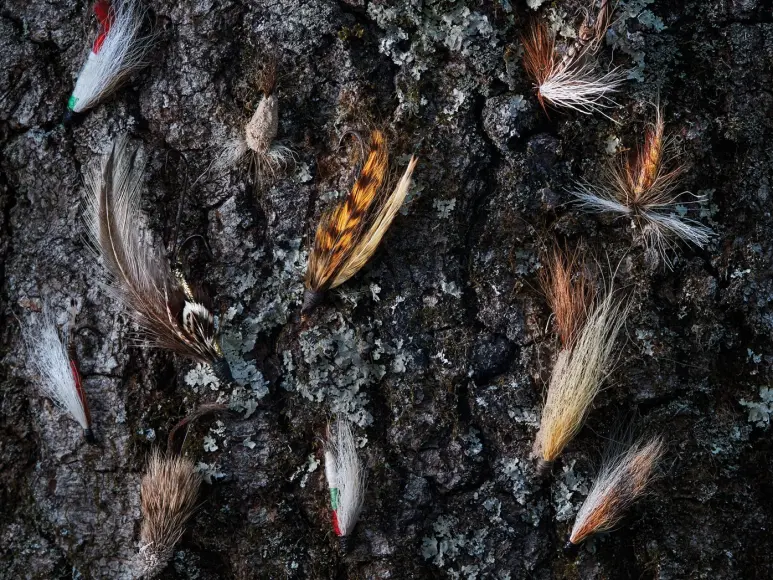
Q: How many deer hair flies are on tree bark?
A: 11